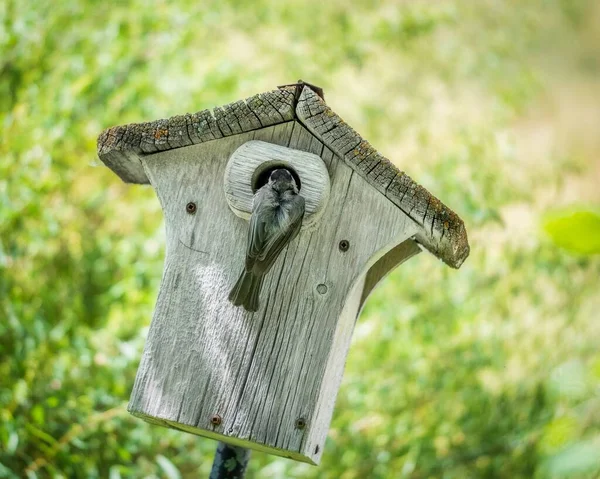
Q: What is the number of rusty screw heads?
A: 4